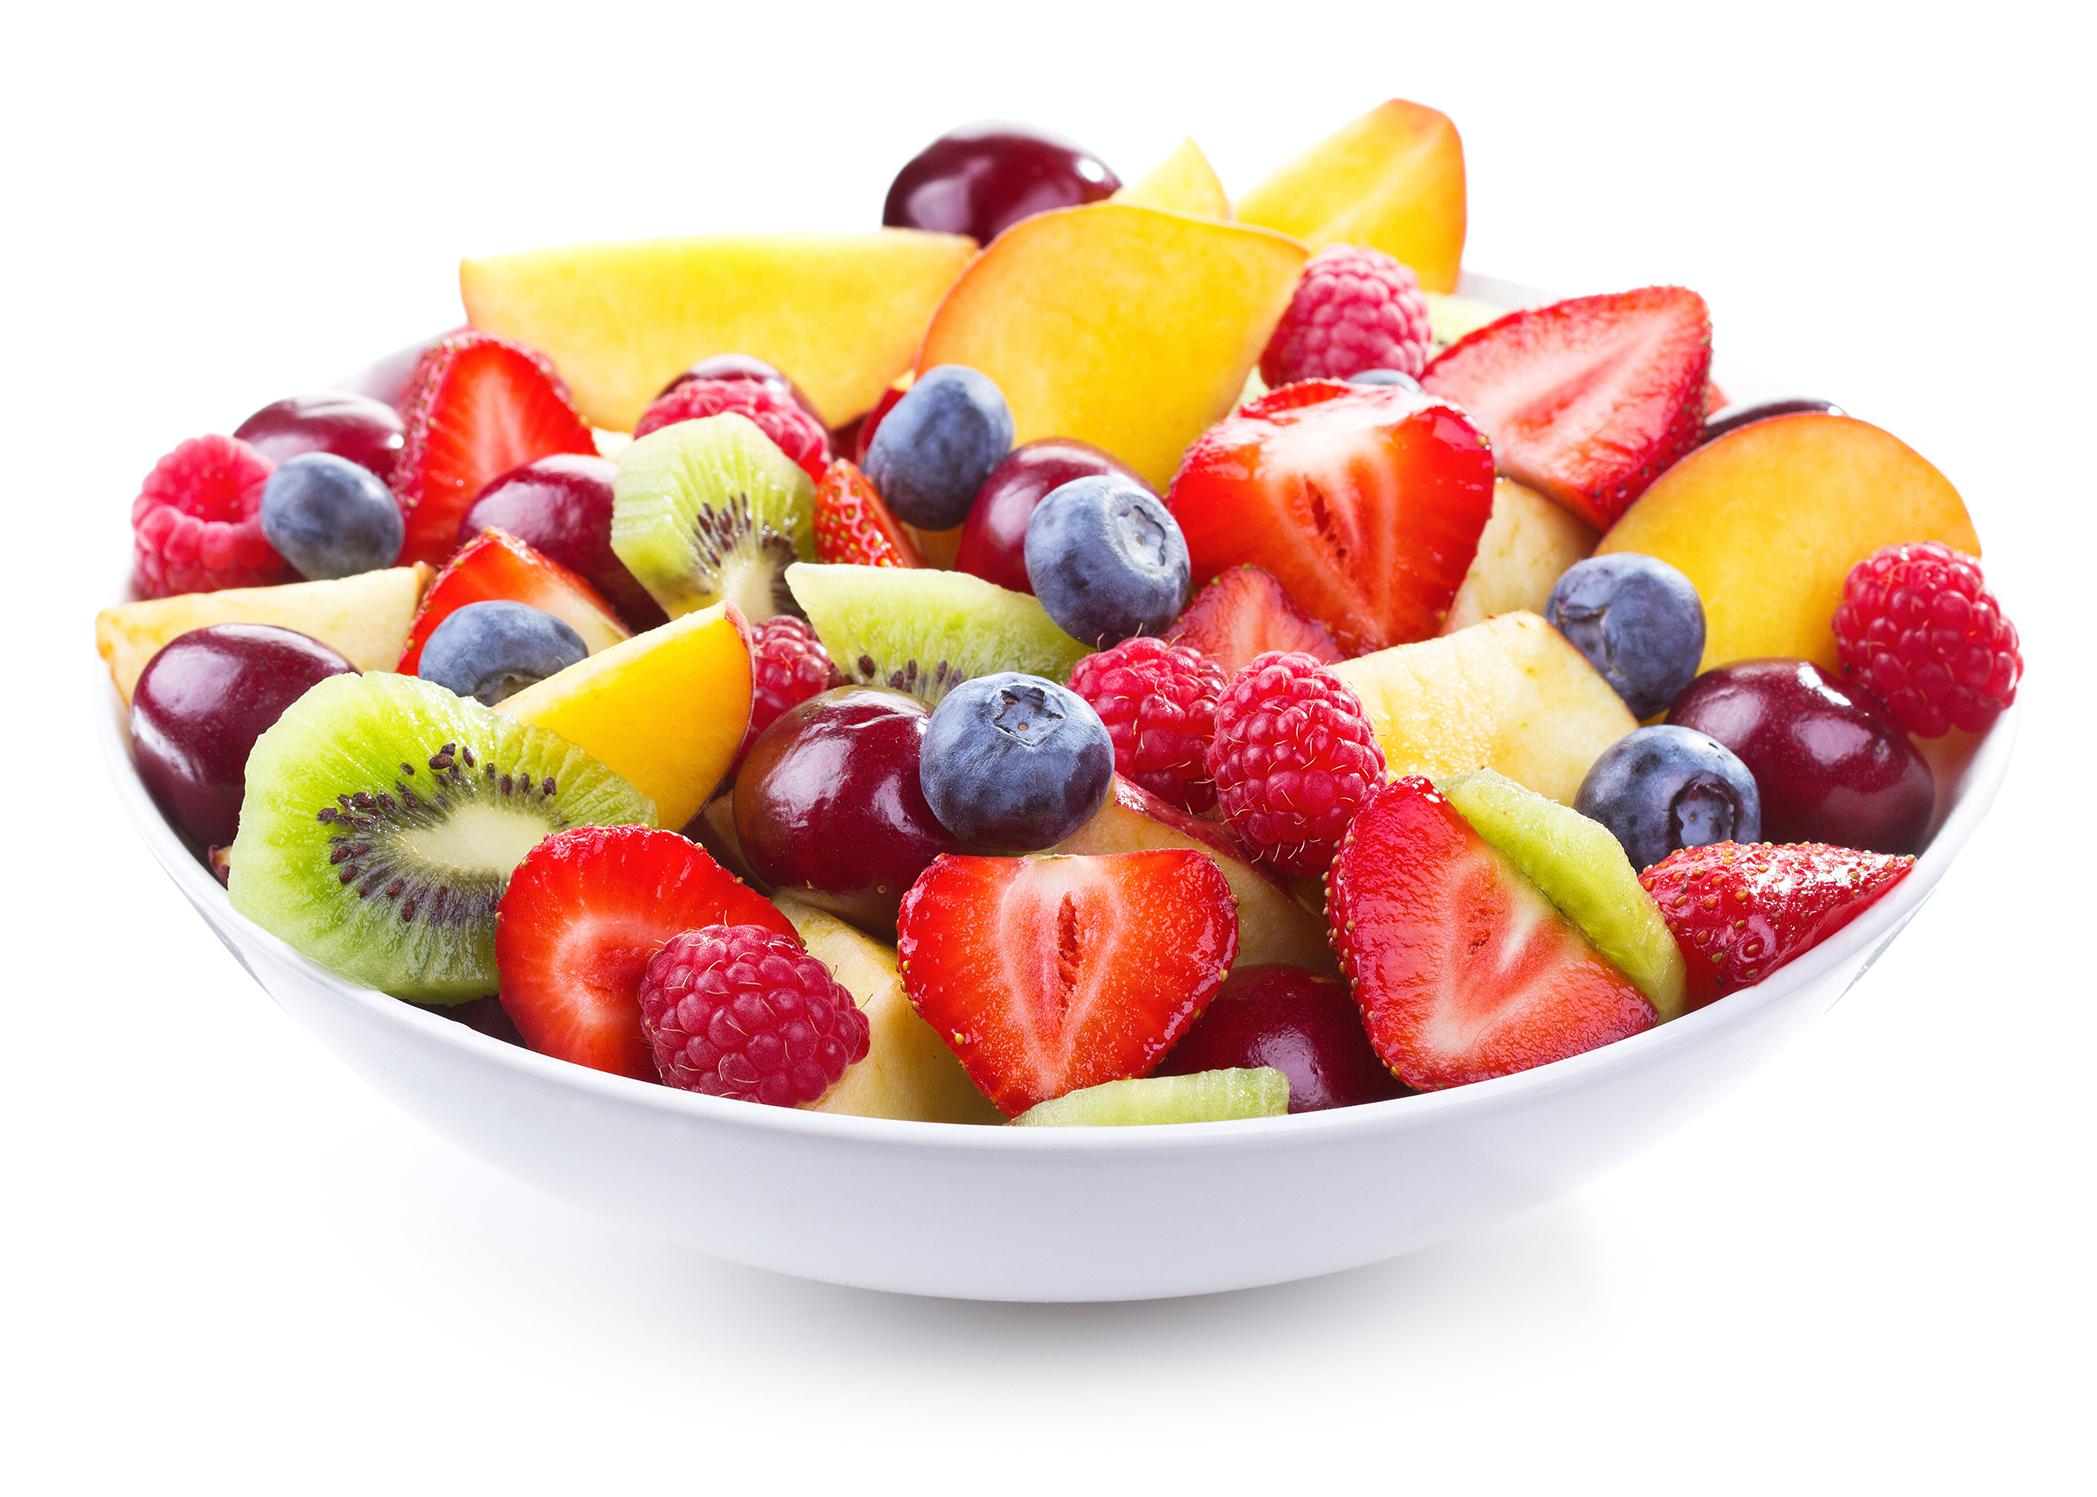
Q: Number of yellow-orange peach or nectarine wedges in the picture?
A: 6